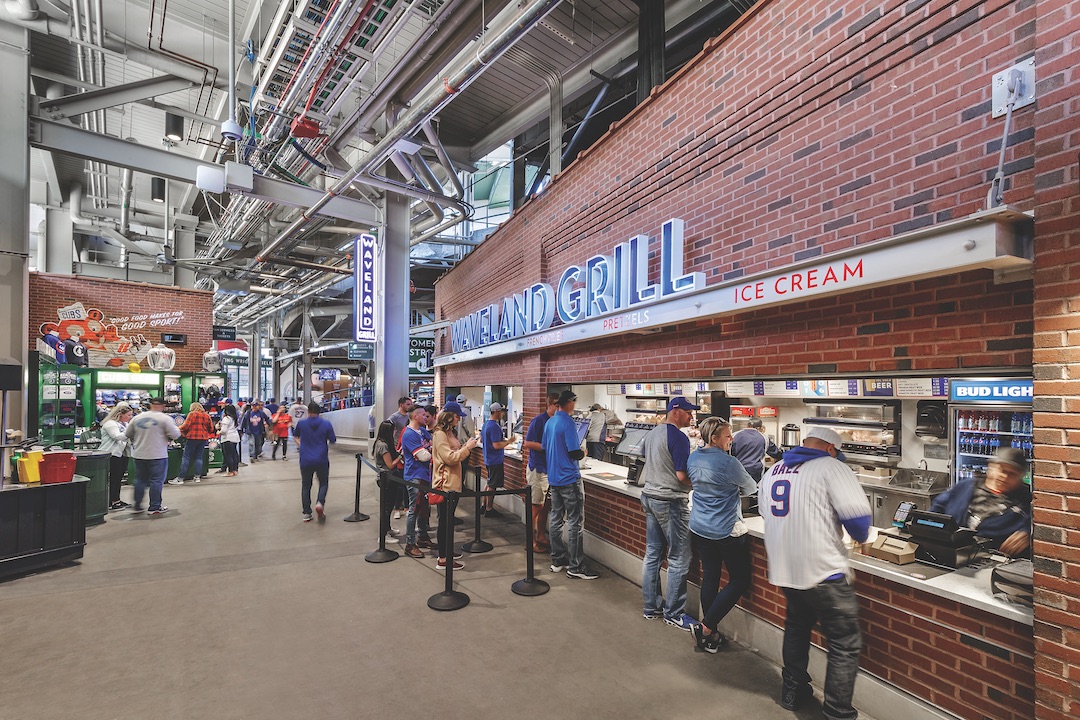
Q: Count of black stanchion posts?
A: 5